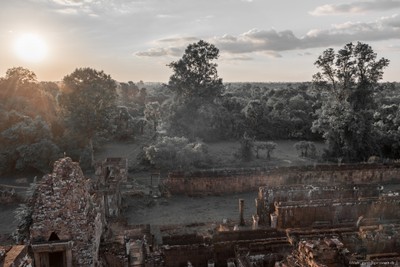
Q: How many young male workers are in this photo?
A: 0